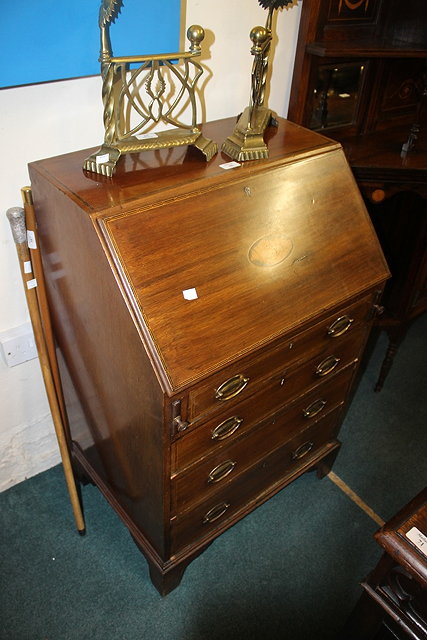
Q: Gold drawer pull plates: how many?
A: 8